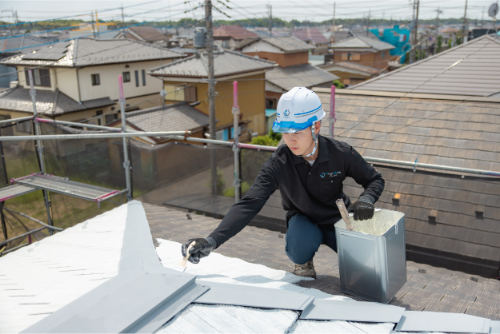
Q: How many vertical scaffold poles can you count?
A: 4